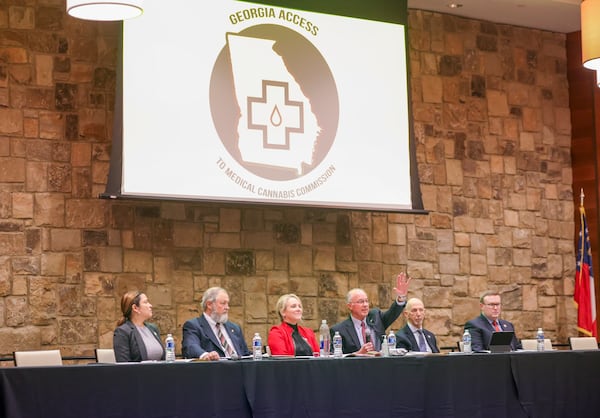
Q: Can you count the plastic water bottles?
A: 7